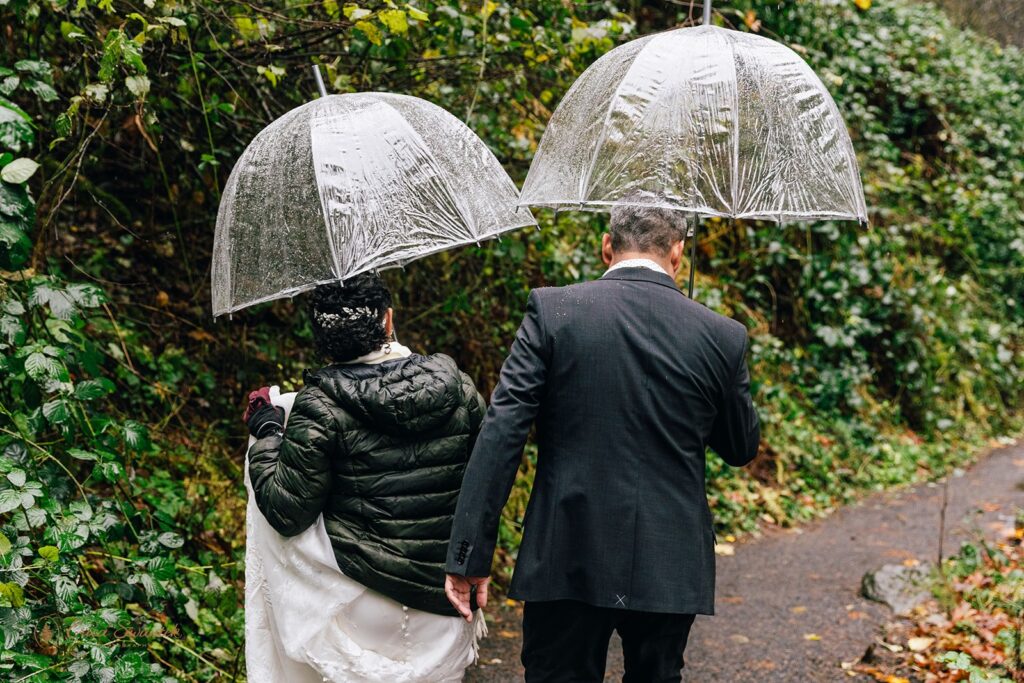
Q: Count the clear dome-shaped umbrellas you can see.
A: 2